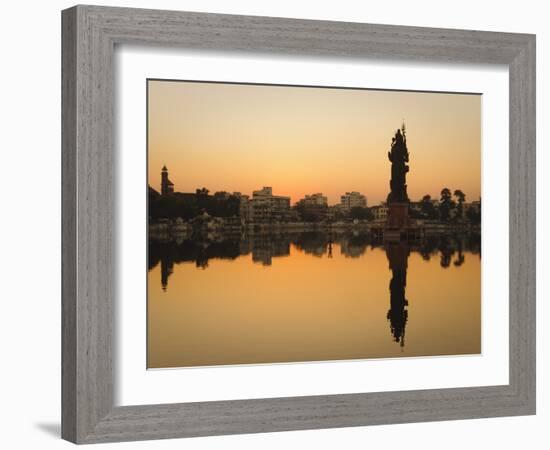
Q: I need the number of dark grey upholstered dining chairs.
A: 0